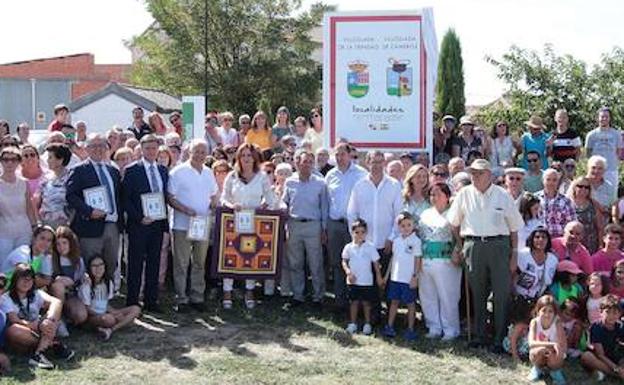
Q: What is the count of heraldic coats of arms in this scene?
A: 2